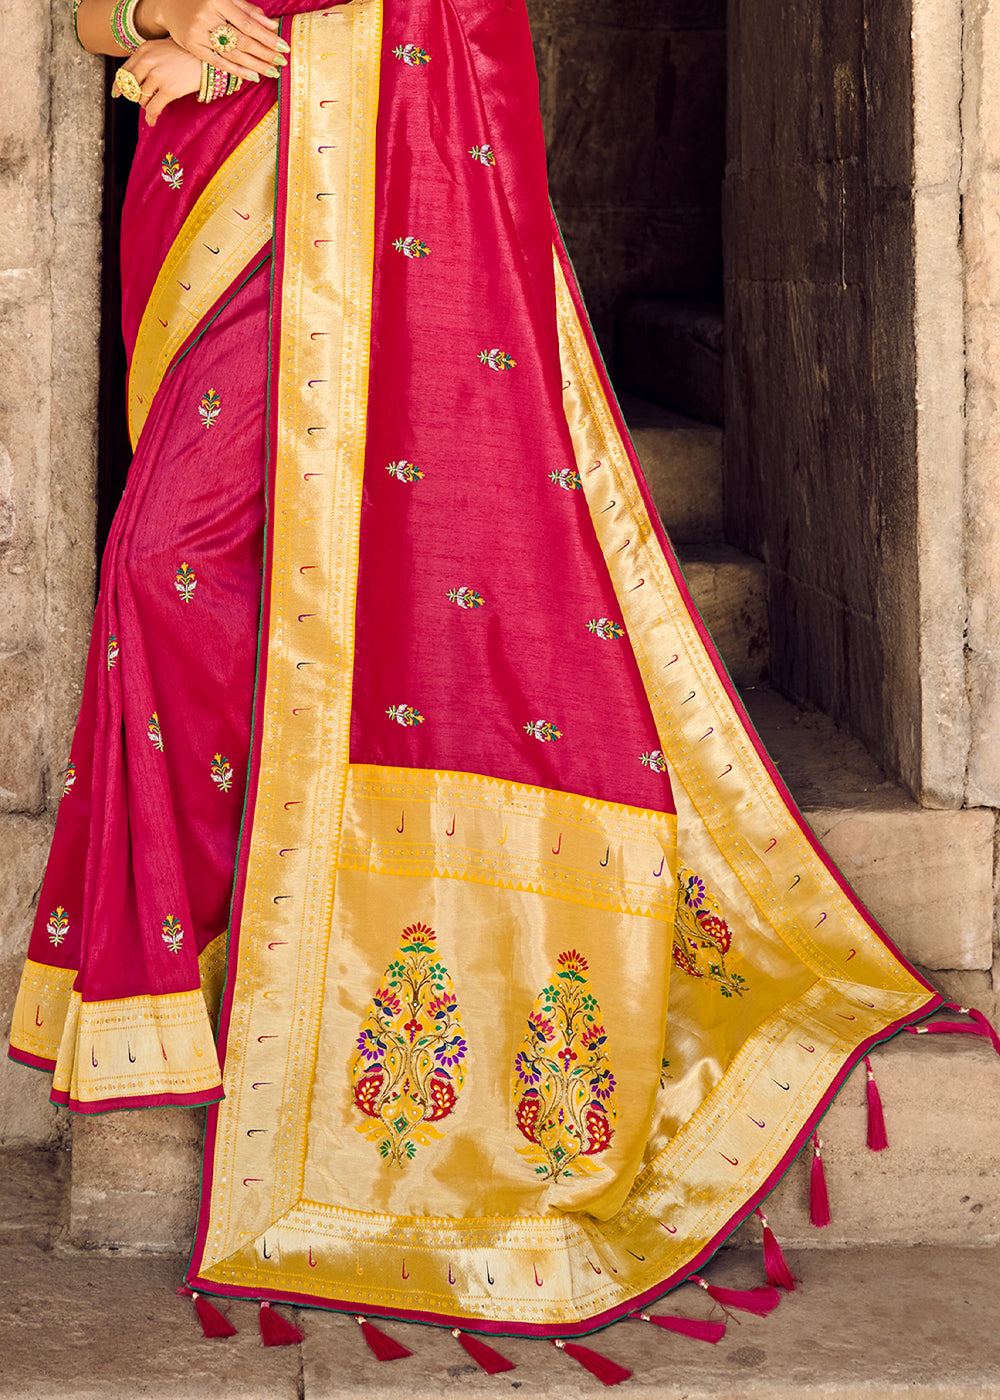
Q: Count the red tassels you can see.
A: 12